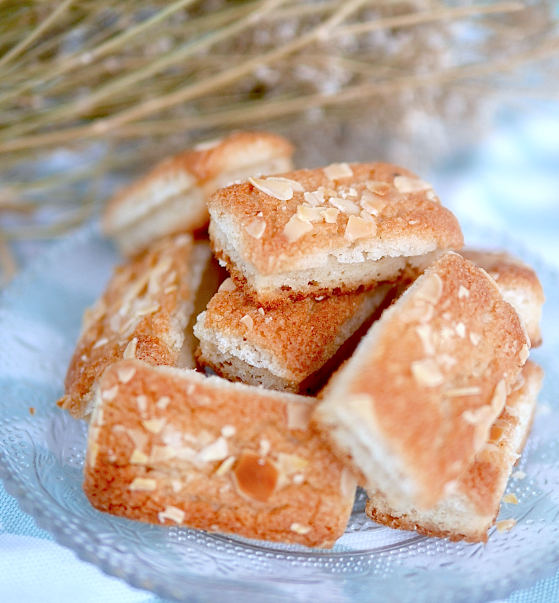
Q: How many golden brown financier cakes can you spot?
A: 8